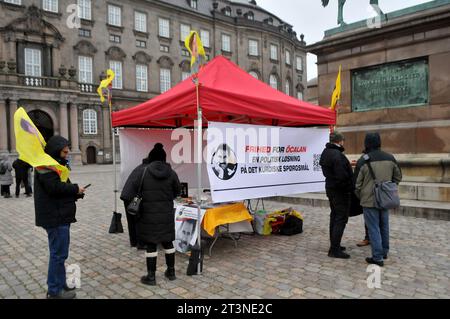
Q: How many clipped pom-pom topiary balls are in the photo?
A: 0